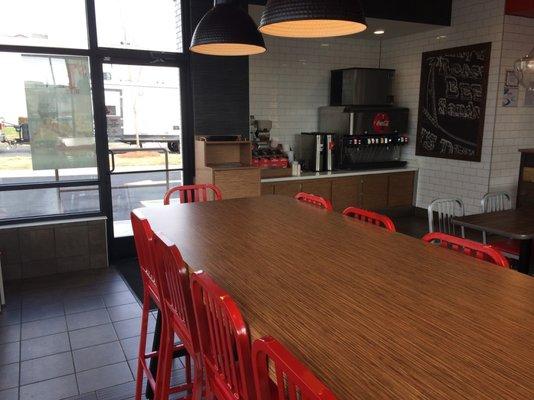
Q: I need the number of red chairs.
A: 8